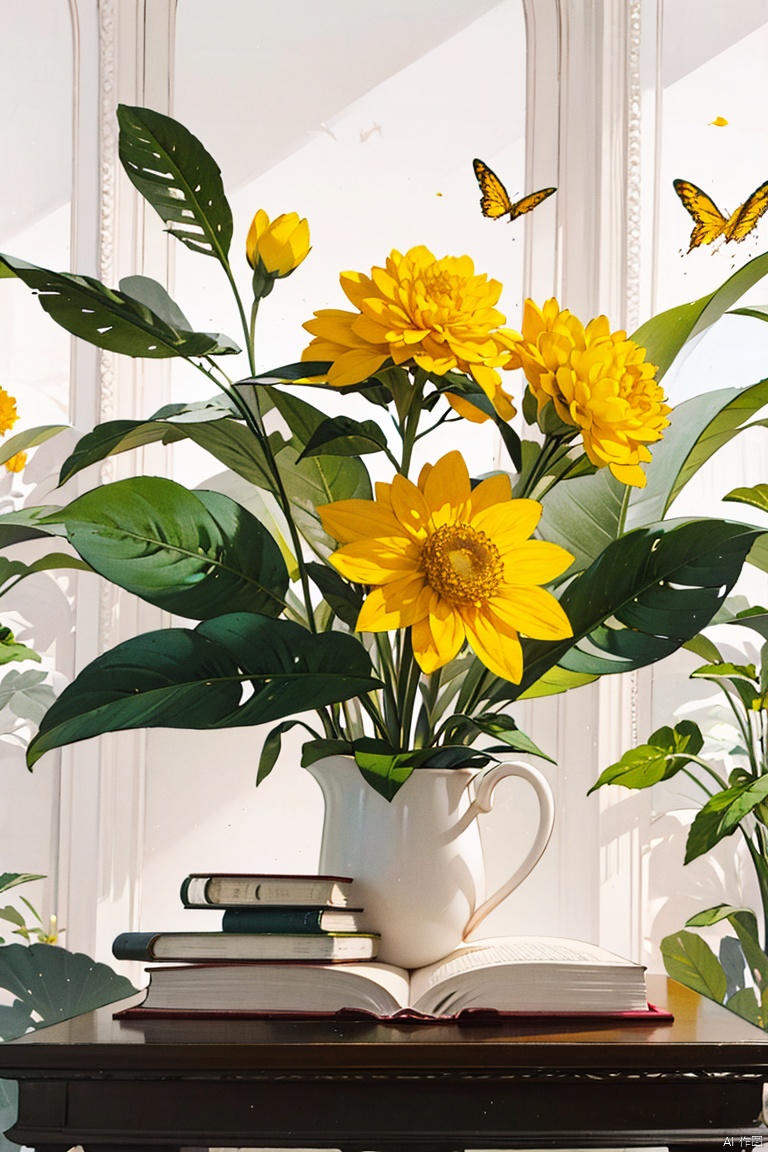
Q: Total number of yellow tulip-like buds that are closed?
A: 1